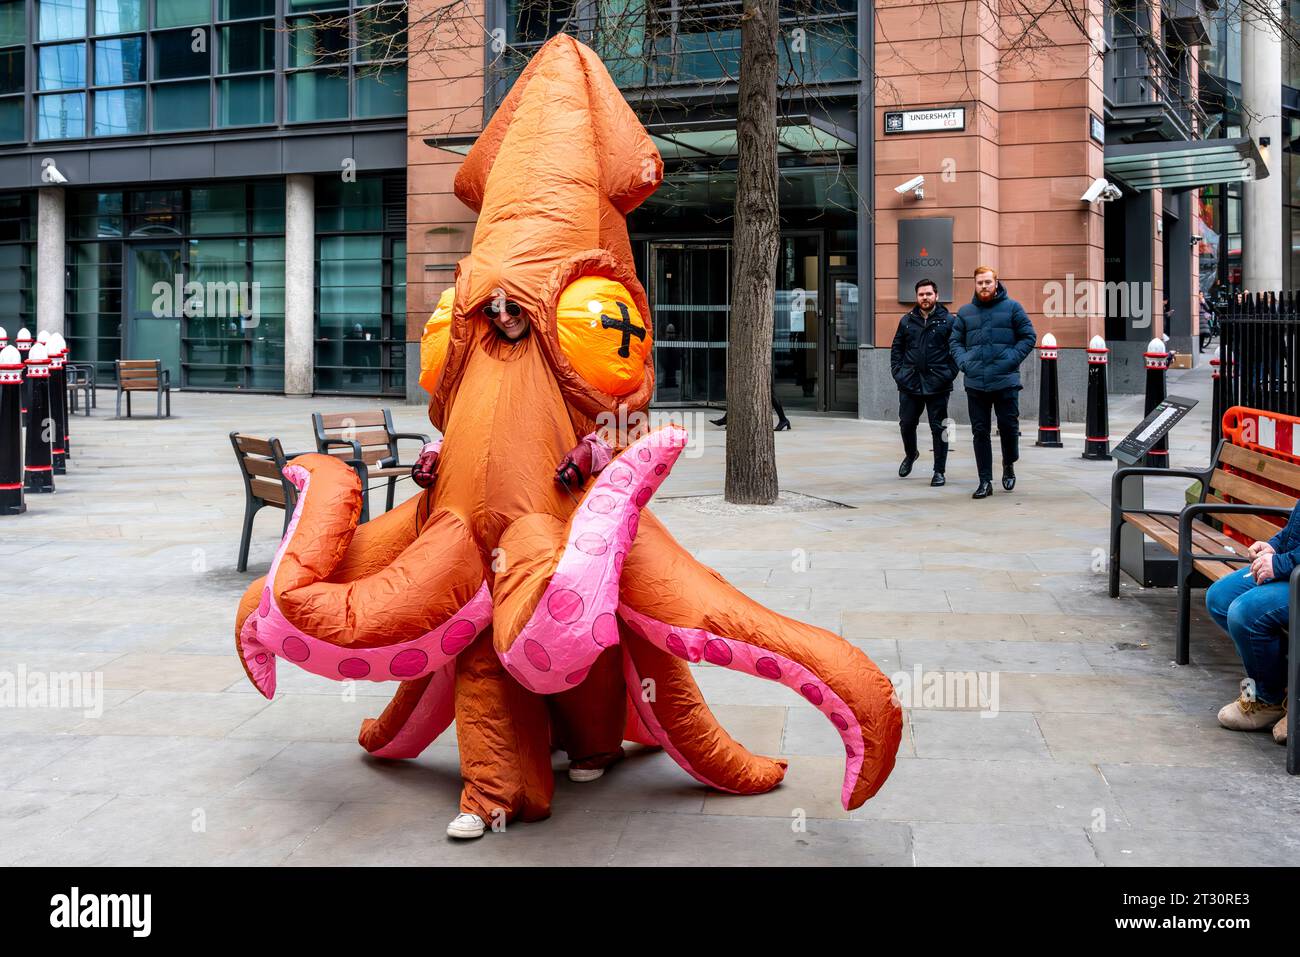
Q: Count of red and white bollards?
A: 11